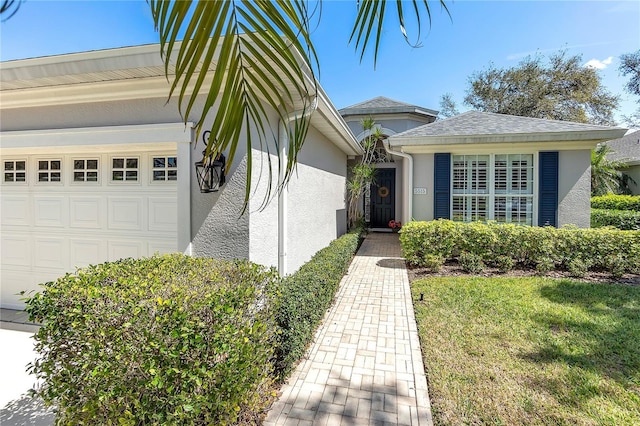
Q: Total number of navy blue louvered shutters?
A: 2